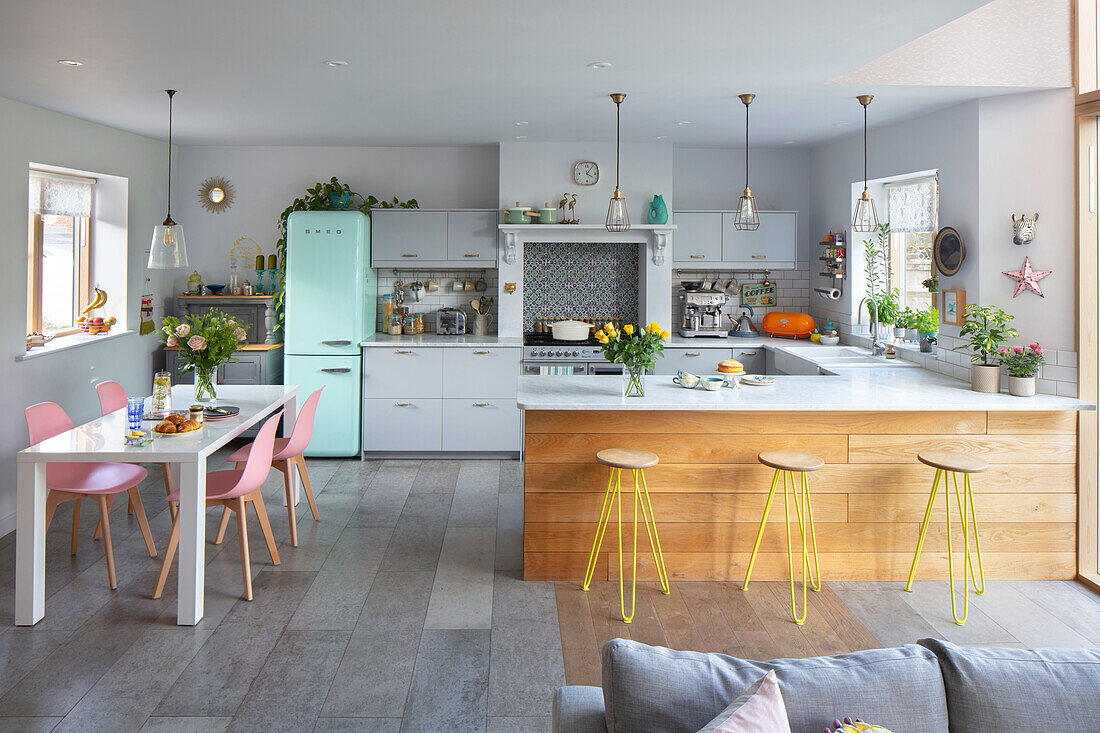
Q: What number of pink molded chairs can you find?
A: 4